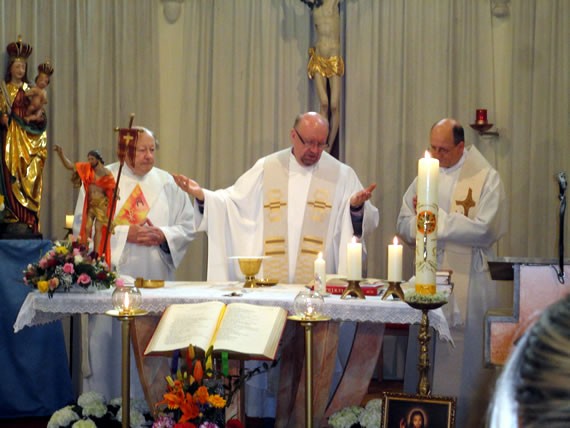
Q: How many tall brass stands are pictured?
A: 3